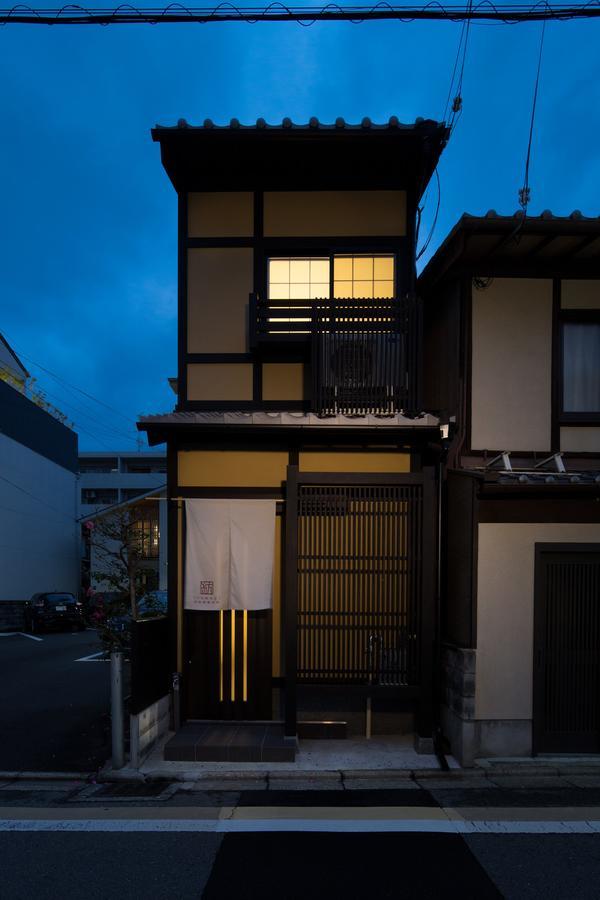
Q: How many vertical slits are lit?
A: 3